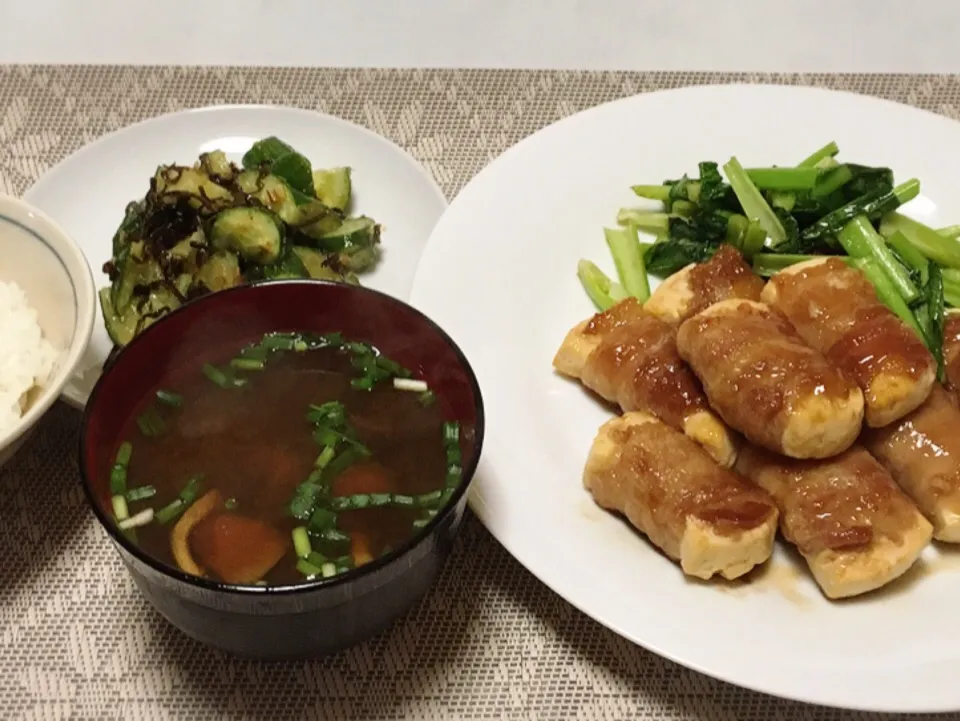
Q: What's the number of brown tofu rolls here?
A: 8